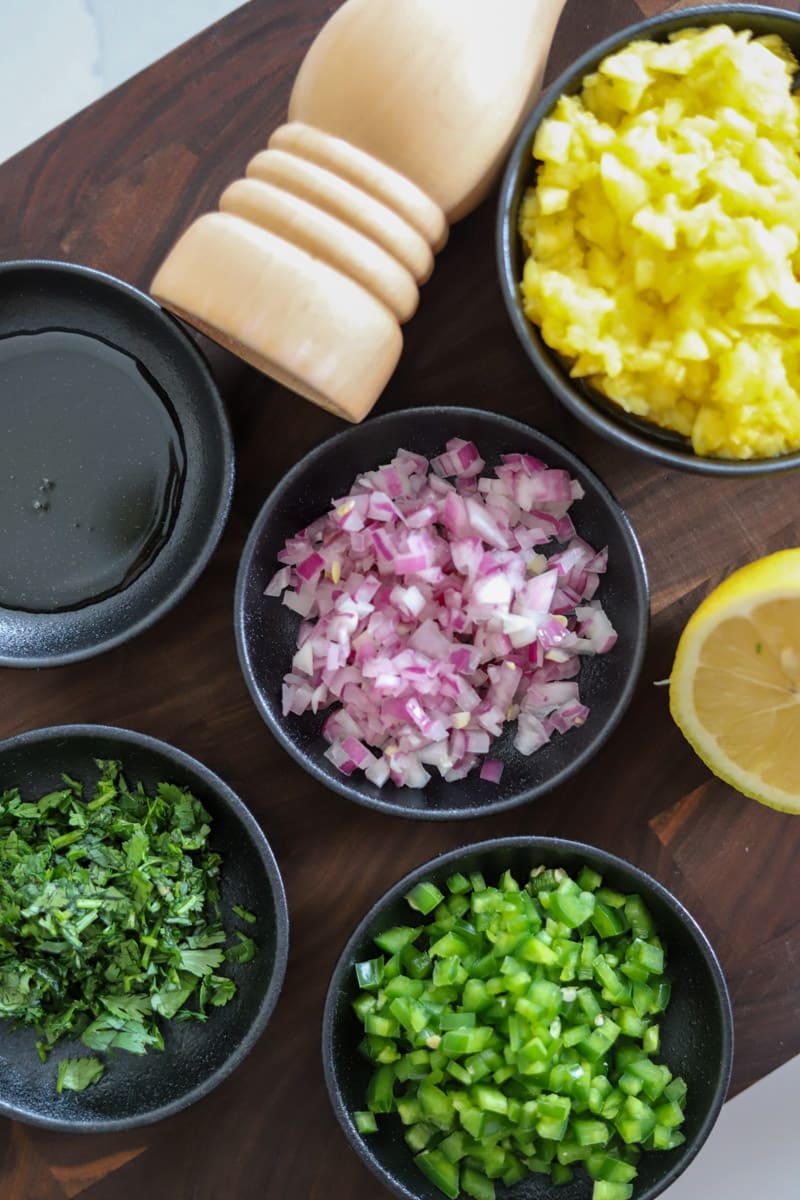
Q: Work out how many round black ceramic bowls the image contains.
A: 5